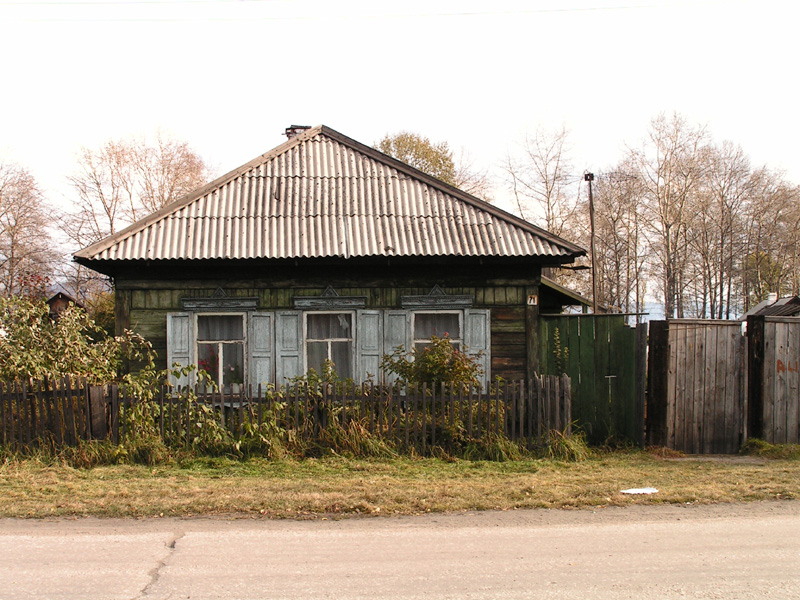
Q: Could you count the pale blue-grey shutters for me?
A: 6